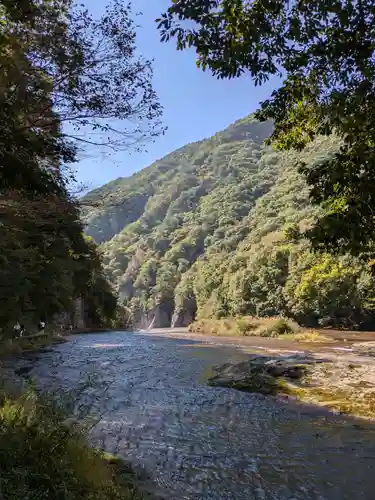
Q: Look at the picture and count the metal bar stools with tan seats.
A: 0